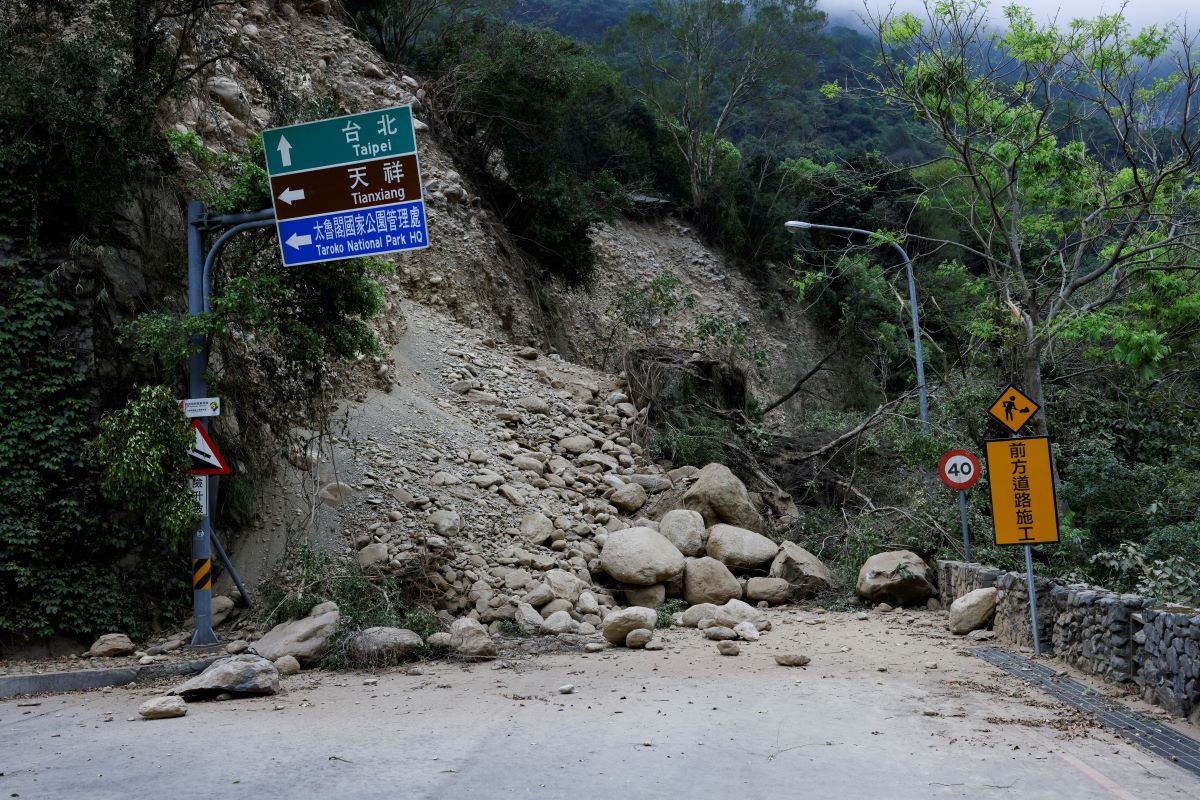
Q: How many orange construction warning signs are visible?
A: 2